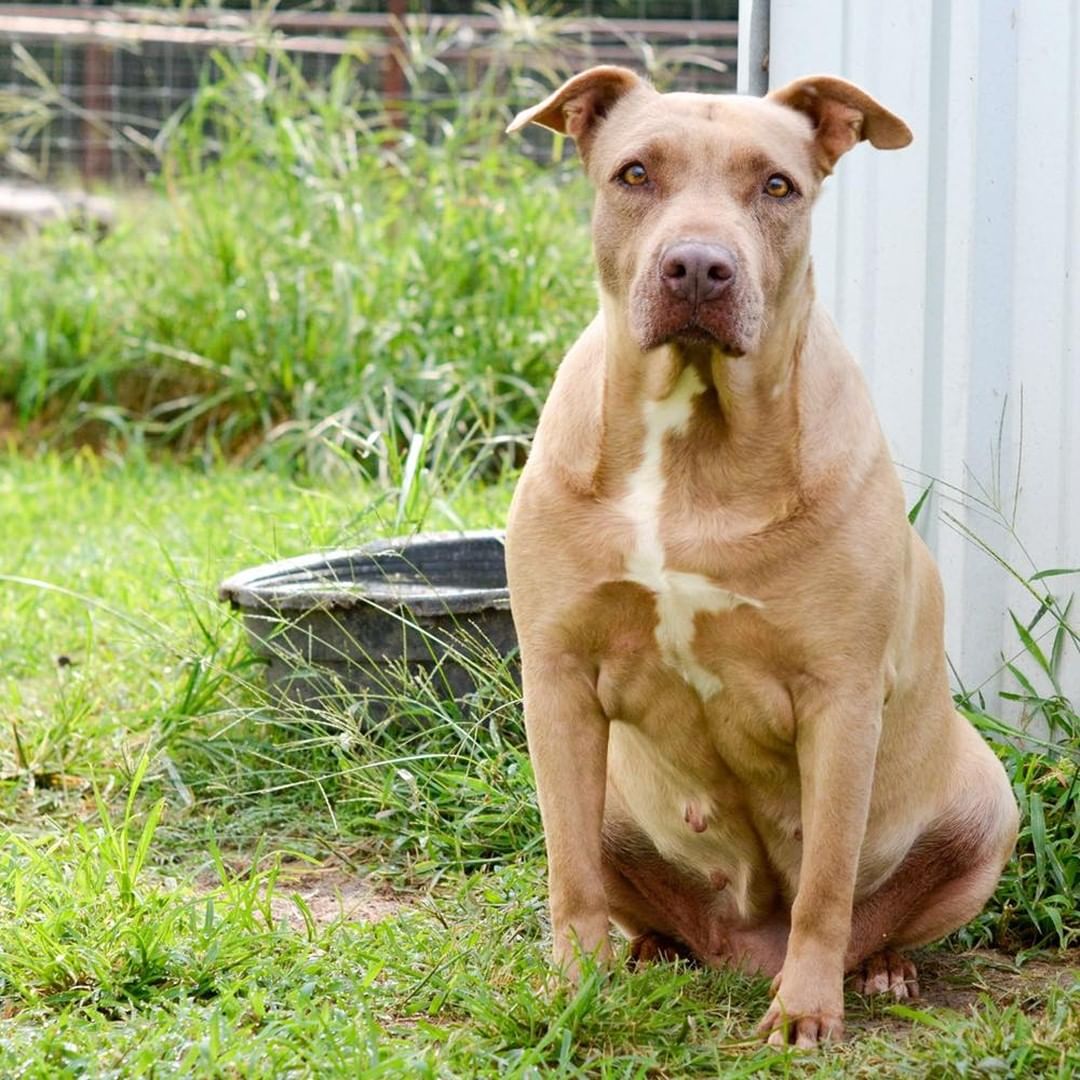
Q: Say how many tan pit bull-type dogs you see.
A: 1